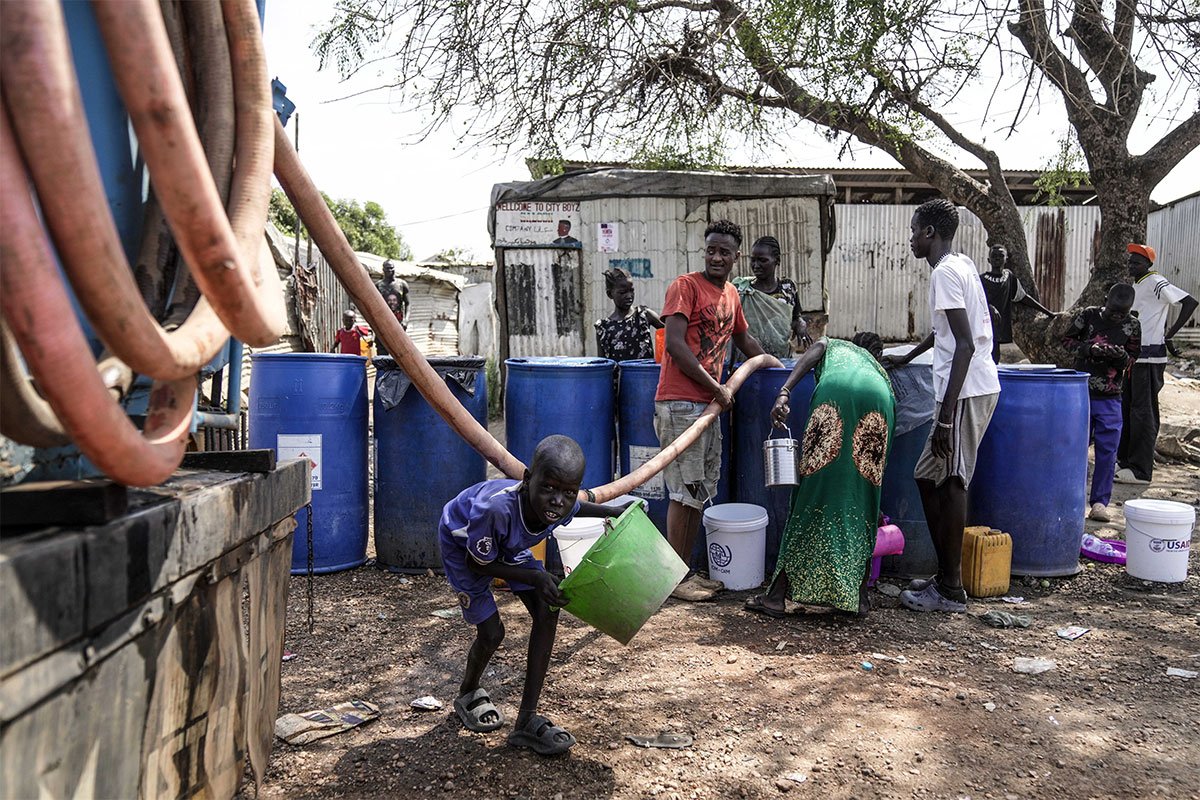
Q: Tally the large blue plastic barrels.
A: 7